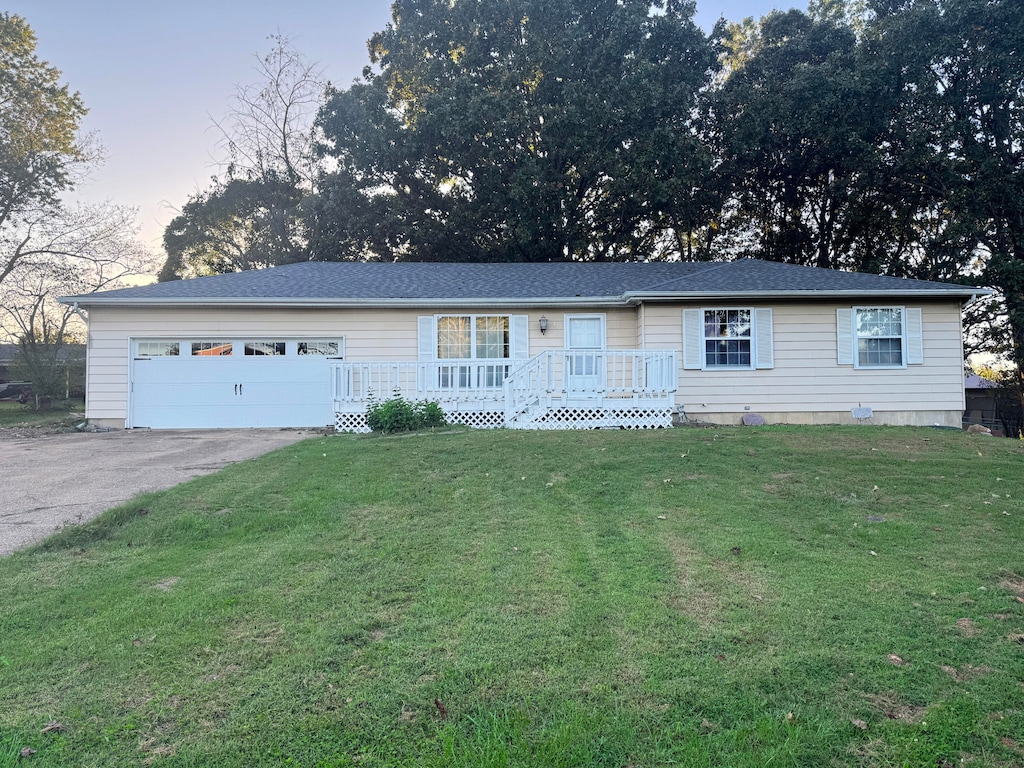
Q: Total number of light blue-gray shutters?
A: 6